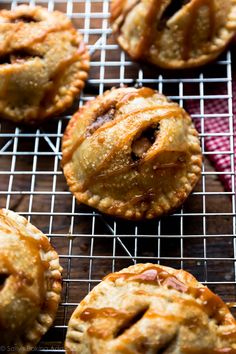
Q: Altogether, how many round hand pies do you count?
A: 5